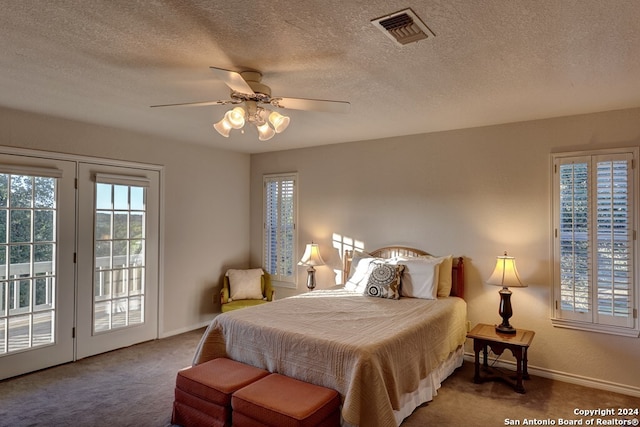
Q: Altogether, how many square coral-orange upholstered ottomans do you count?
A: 2